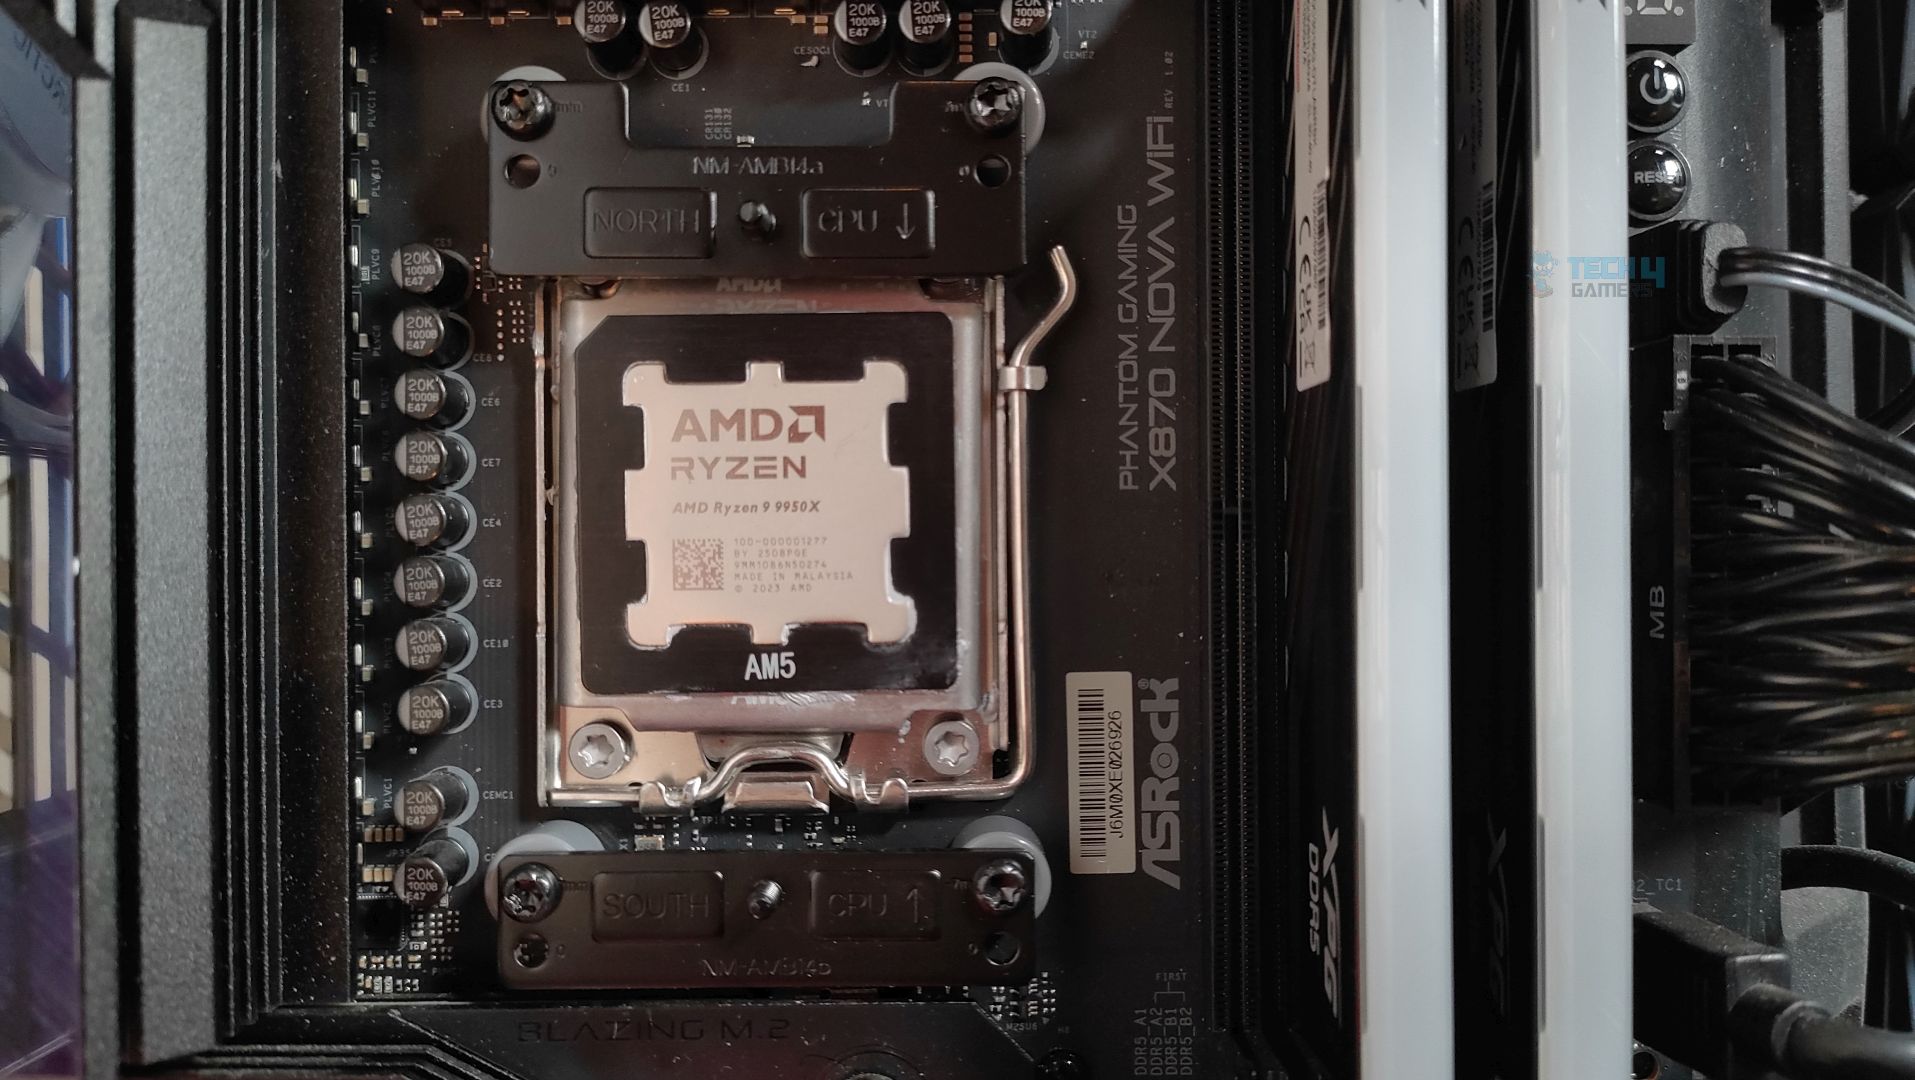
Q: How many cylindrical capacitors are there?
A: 15